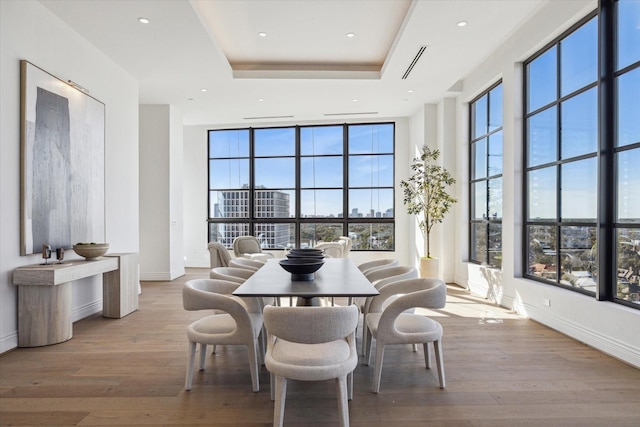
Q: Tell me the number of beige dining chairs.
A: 7